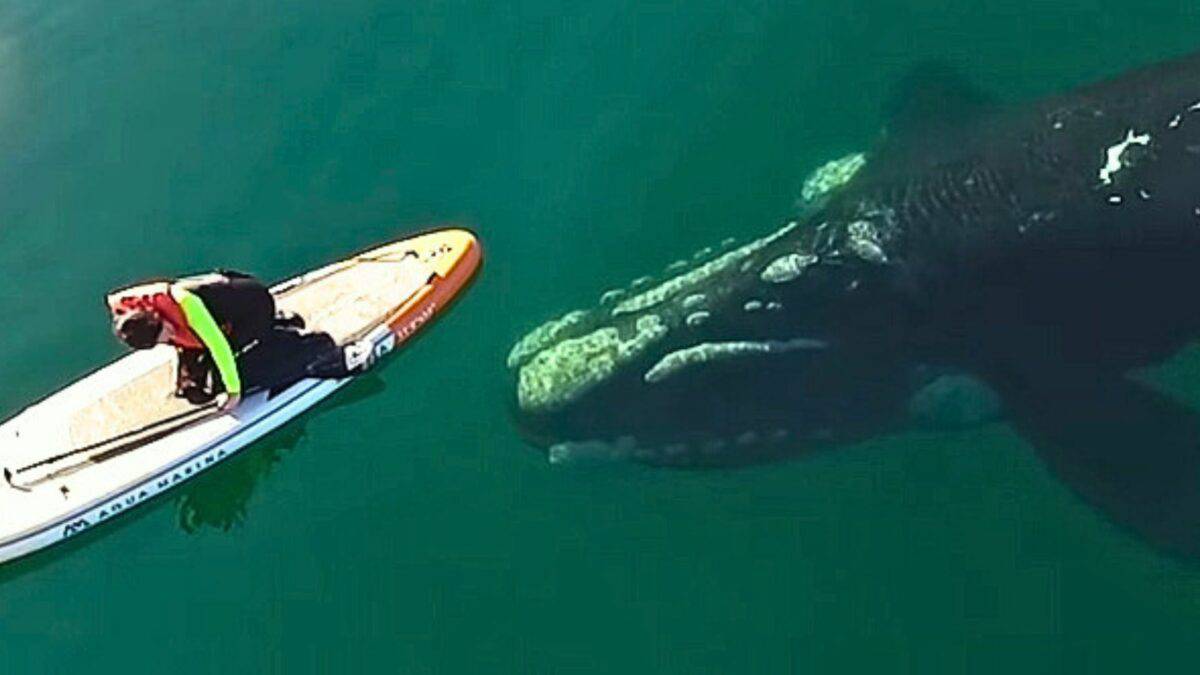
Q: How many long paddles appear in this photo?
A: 1